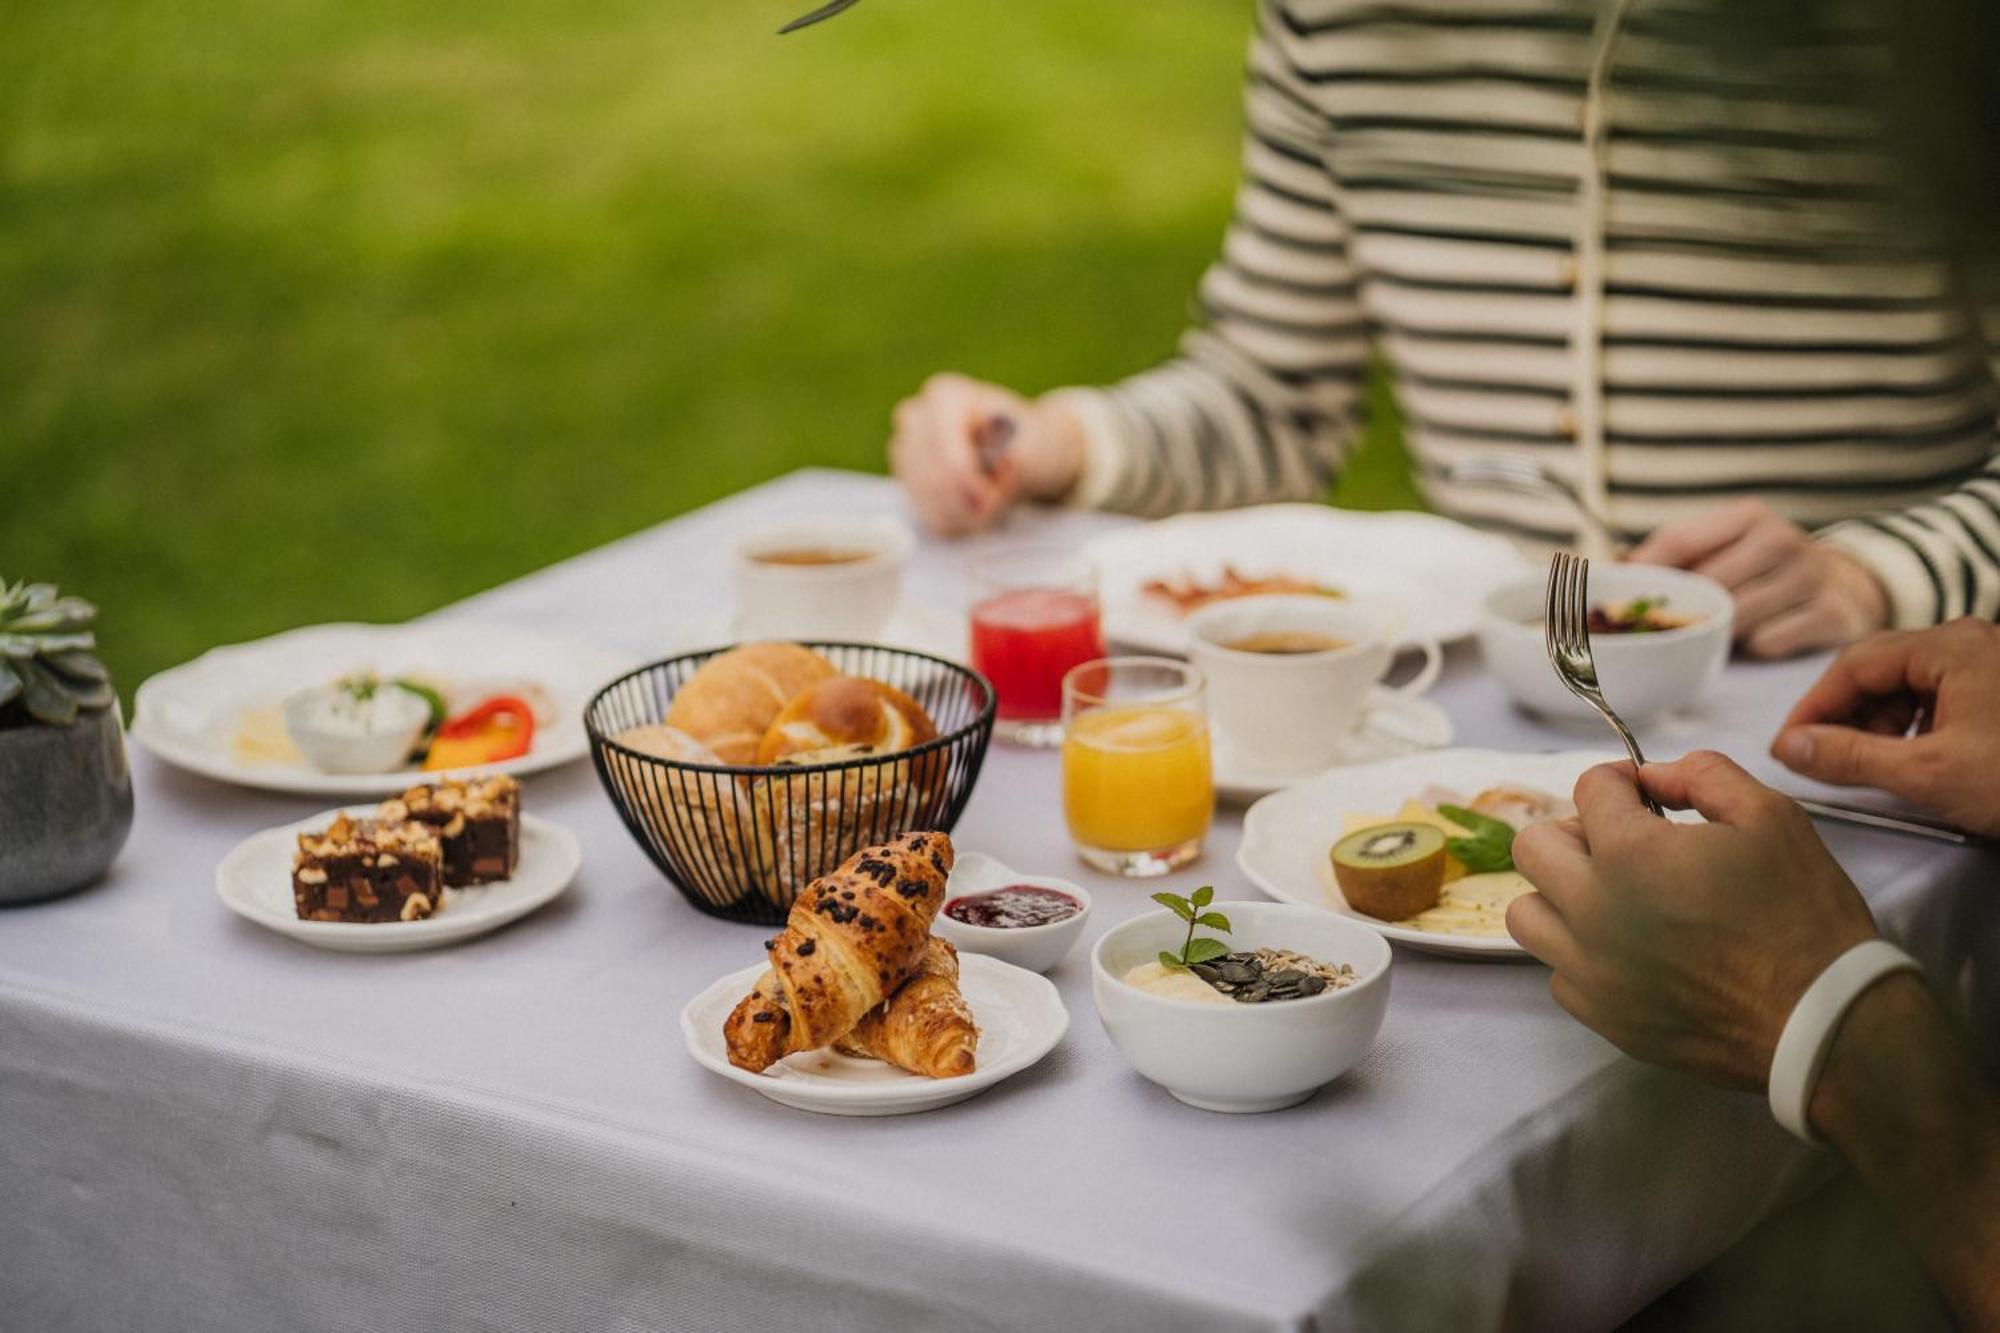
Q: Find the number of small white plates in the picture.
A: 2